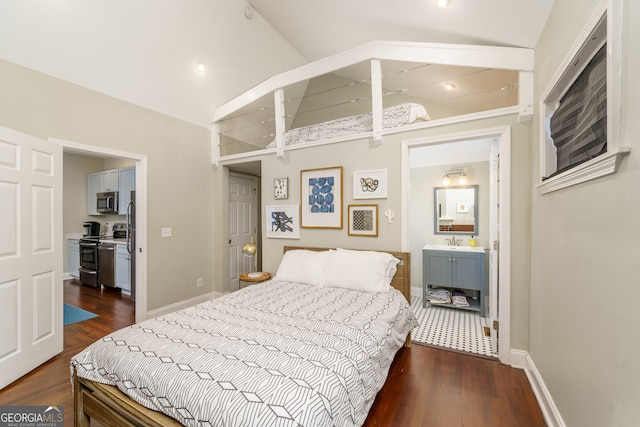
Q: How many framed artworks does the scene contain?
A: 5